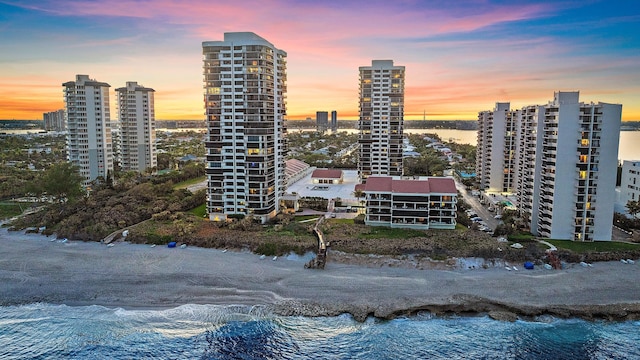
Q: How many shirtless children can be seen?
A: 0